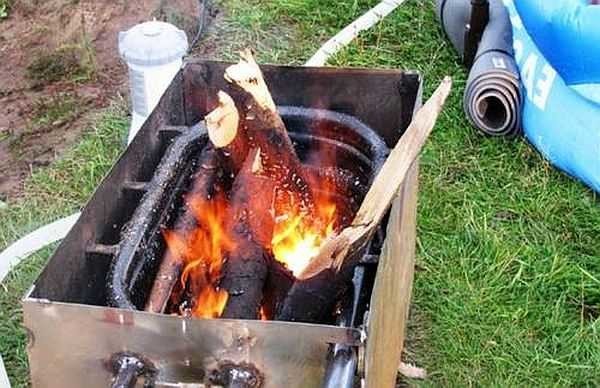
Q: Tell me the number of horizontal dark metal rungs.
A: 3